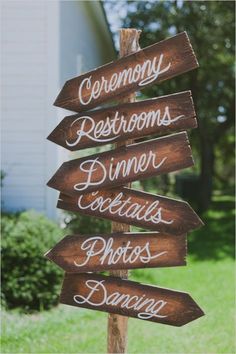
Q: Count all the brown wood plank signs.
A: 6